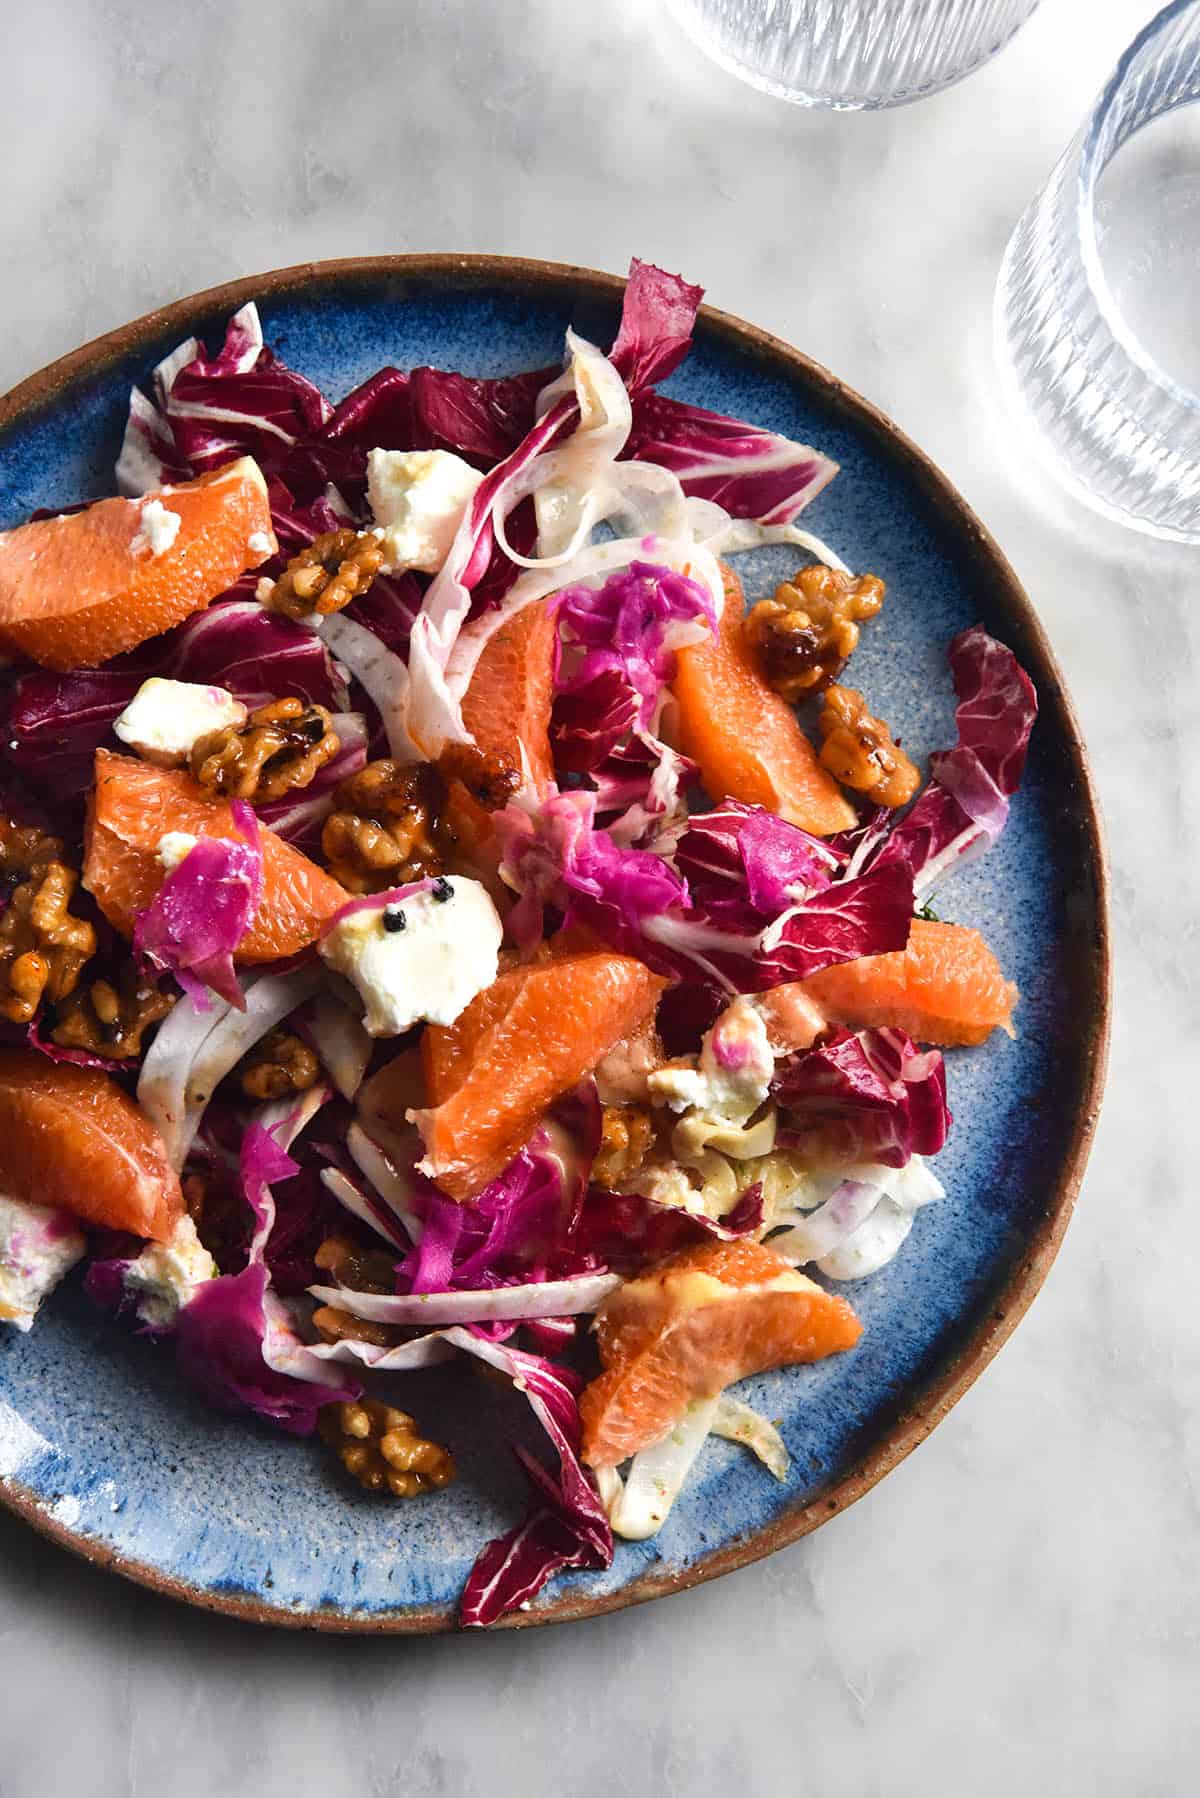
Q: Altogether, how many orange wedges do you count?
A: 8